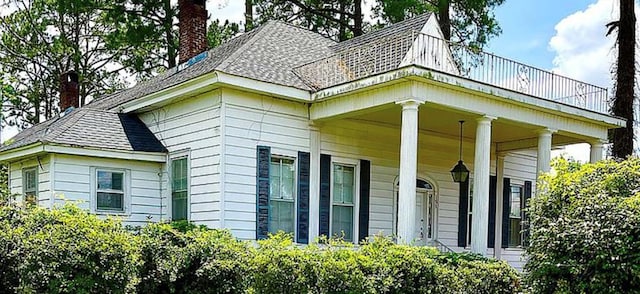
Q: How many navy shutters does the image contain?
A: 8